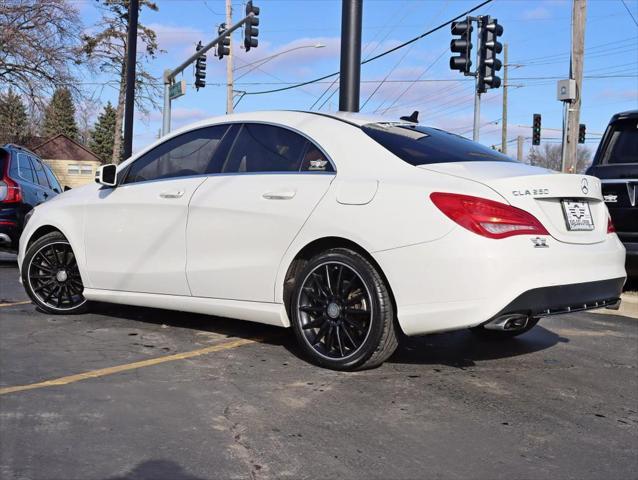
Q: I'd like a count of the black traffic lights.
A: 7